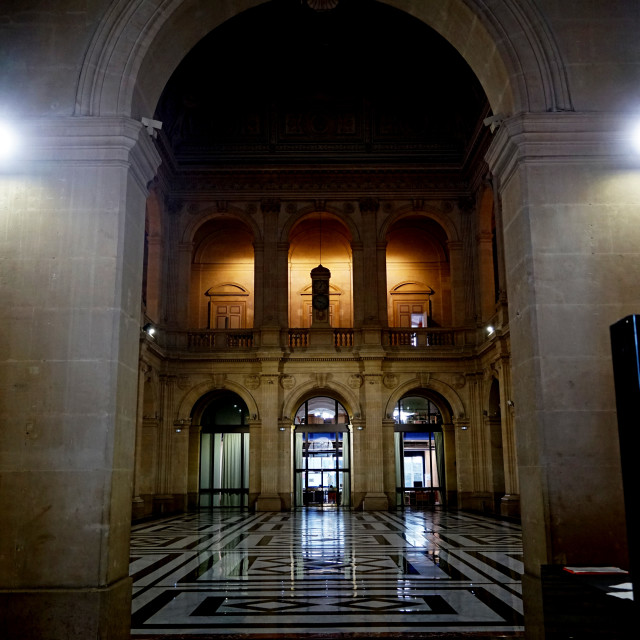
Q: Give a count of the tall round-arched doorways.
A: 3